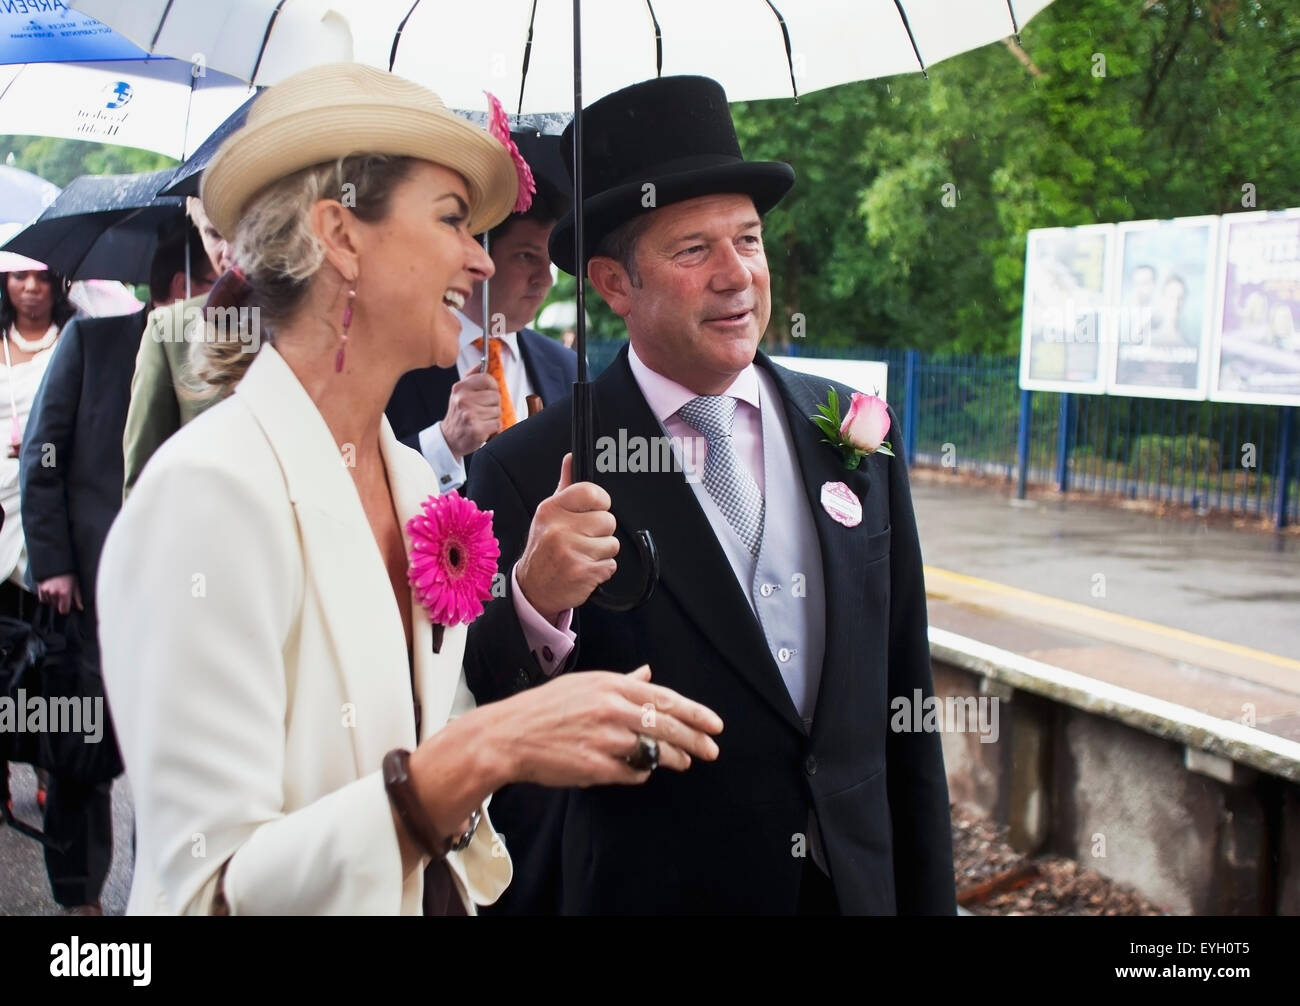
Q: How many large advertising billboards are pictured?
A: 3